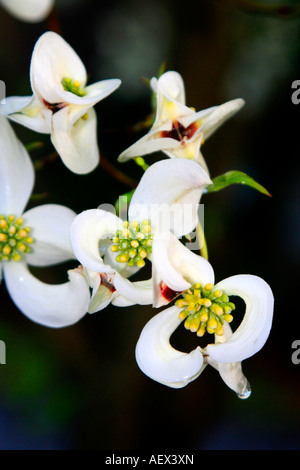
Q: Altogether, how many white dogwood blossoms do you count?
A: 5